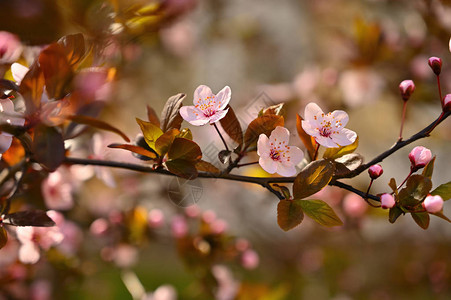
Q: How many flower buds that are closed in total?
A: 7